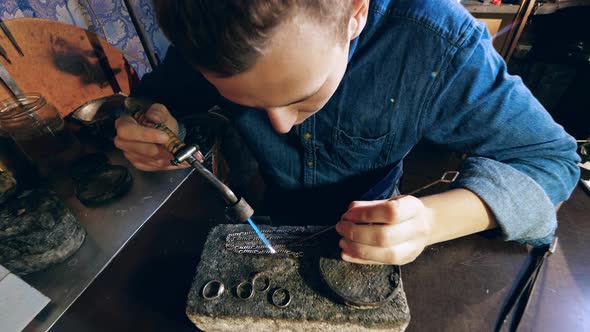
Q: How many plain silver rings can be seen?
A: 4